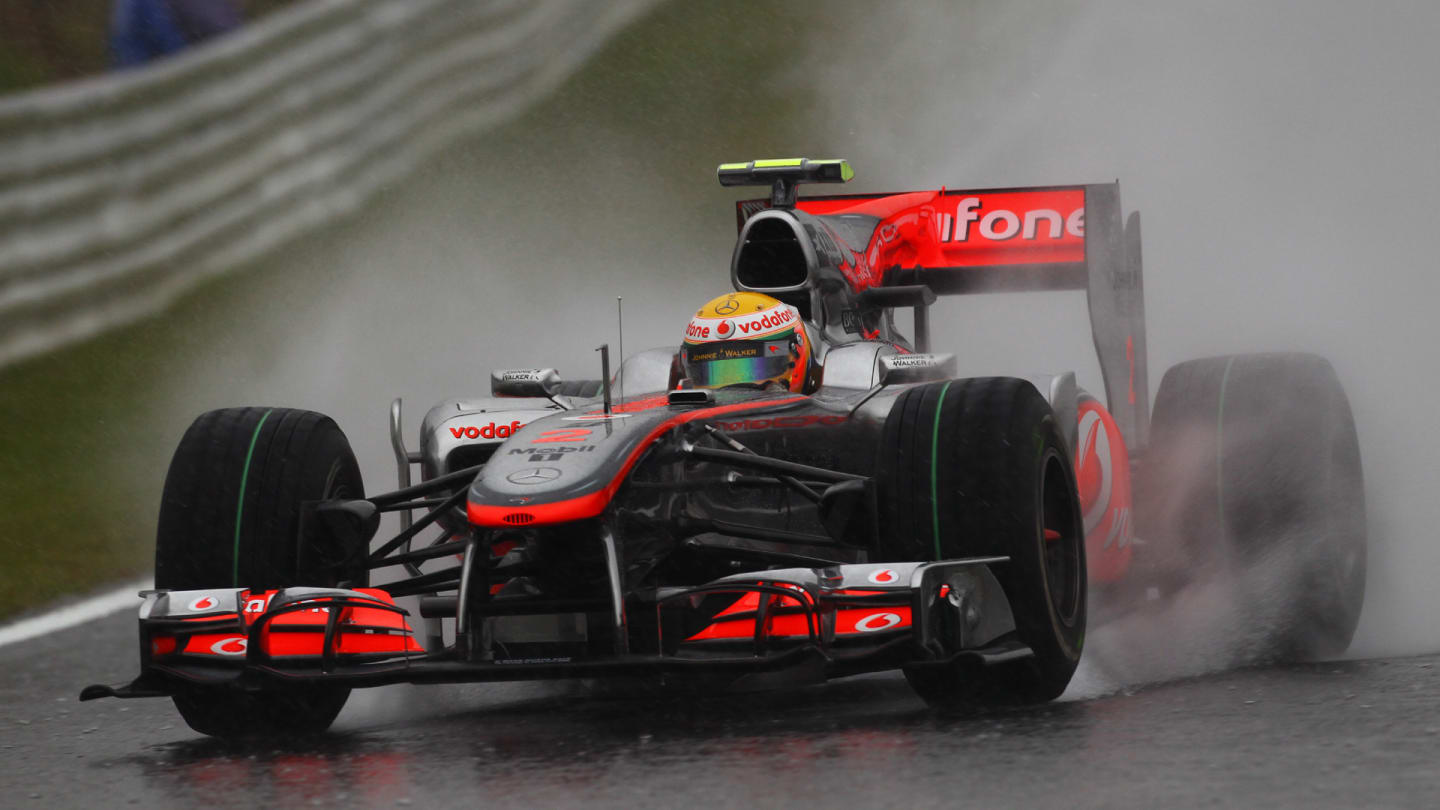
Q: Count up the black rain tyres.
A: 3